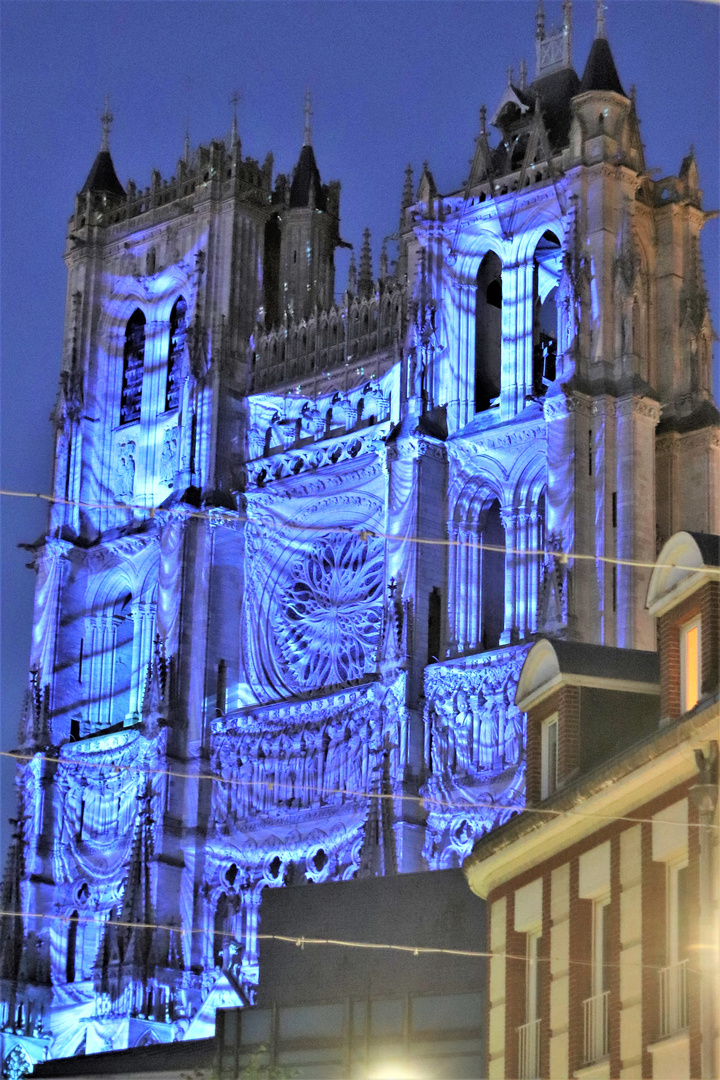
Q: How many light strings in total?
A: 3